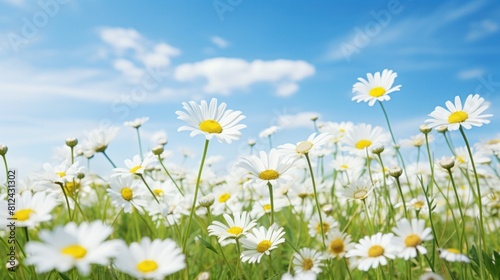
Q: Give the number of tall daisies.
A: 3